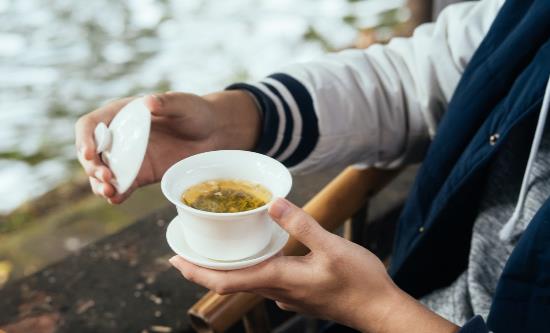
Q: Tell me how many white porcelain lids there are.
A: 1